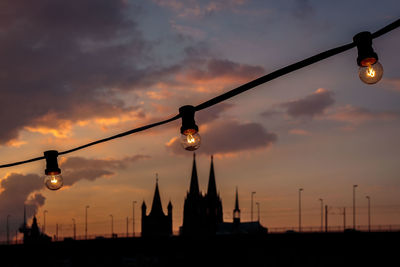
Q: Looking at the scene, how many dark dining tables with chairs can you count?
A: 0